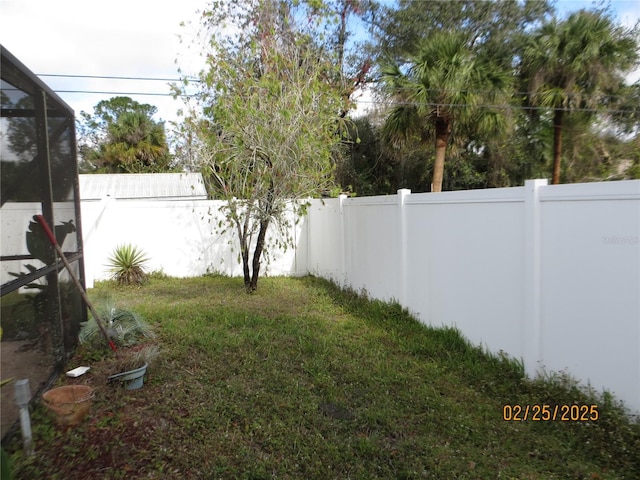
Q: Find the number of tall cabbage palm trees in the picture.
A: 2